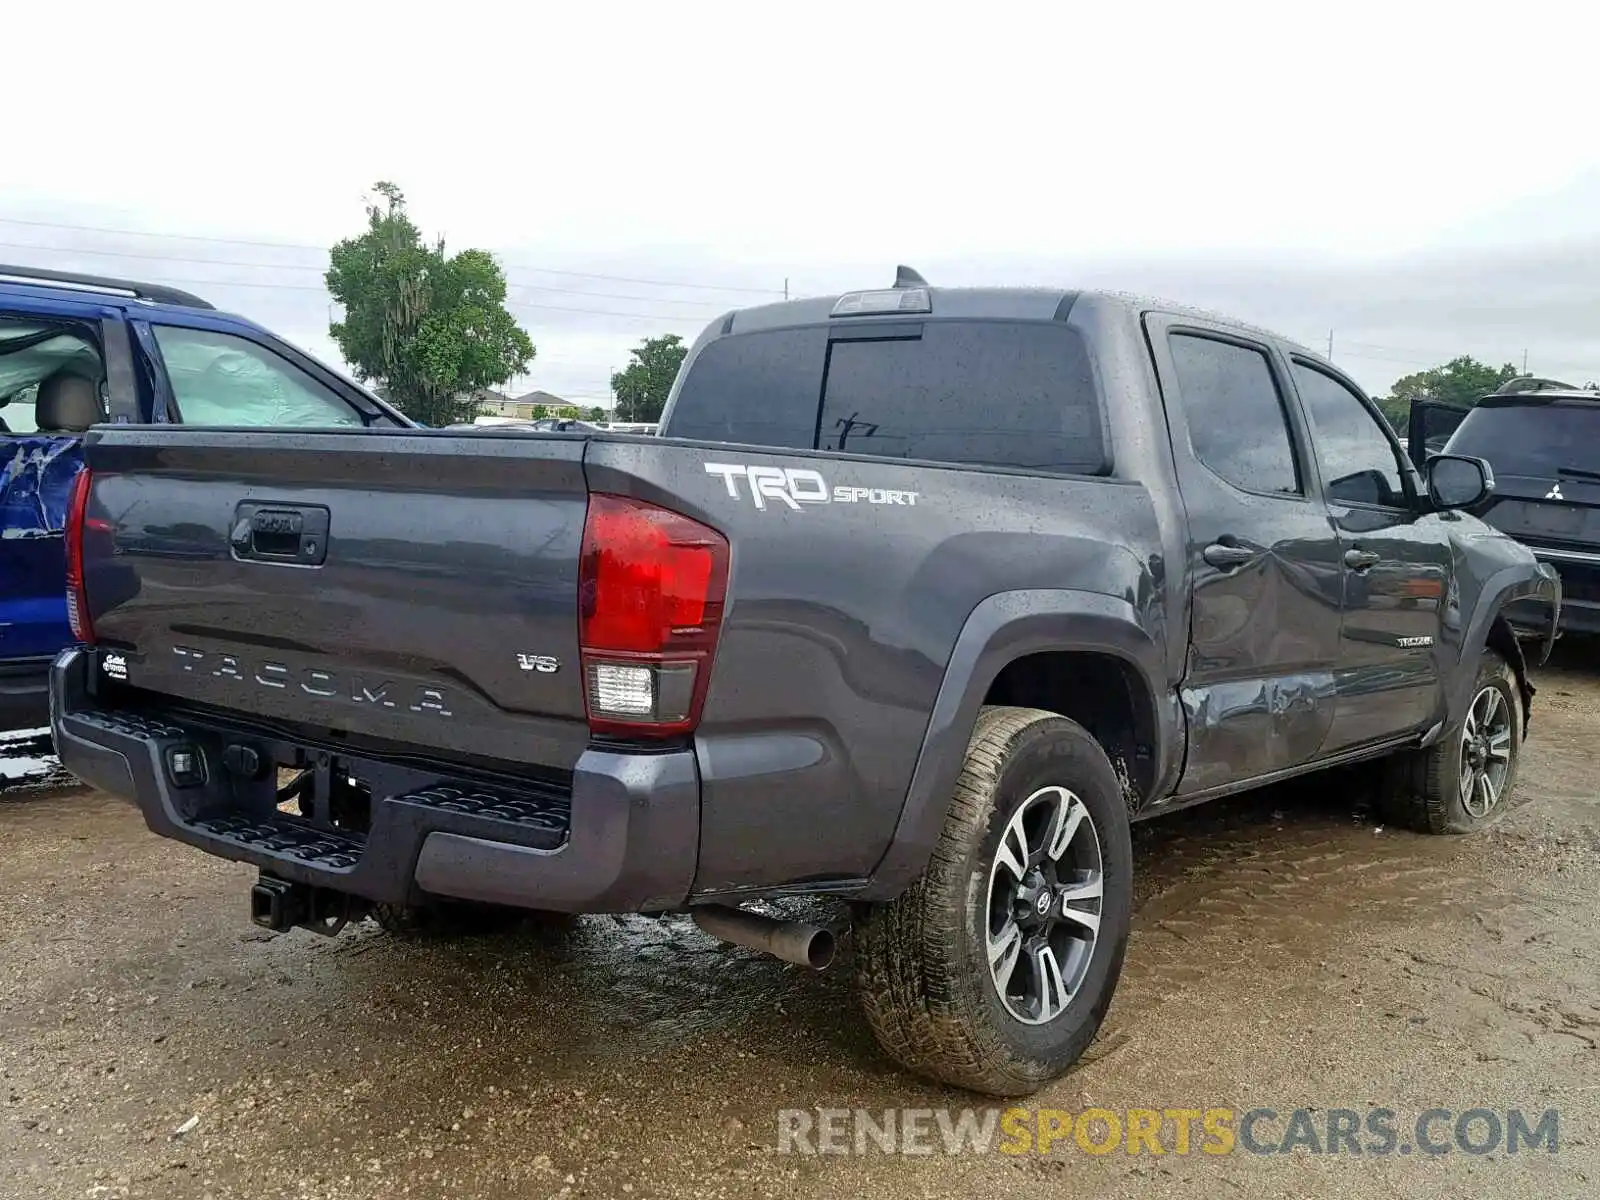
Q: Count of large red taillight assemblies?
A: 2